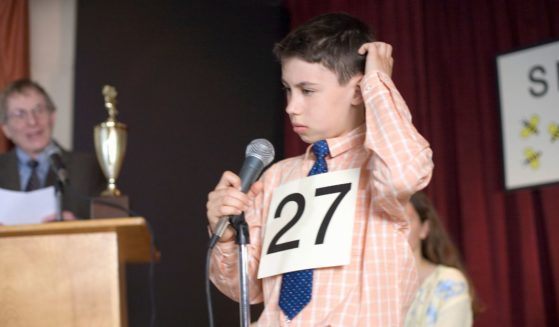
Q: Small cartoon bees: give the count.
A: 3